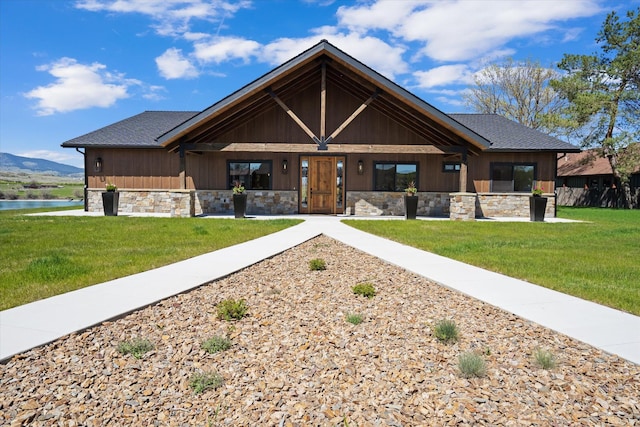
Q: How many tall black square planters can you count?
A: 4